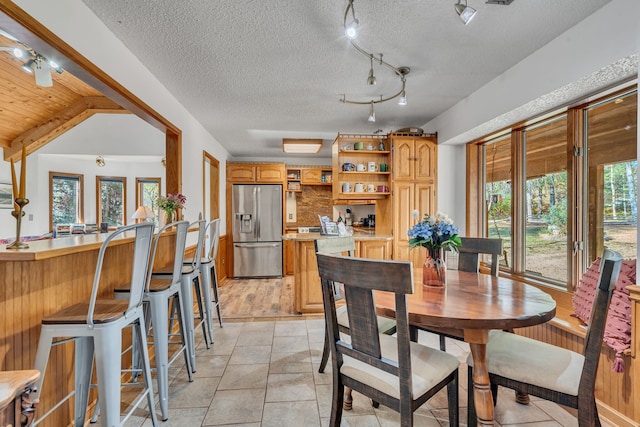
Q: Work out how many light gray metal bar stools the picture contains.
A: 4